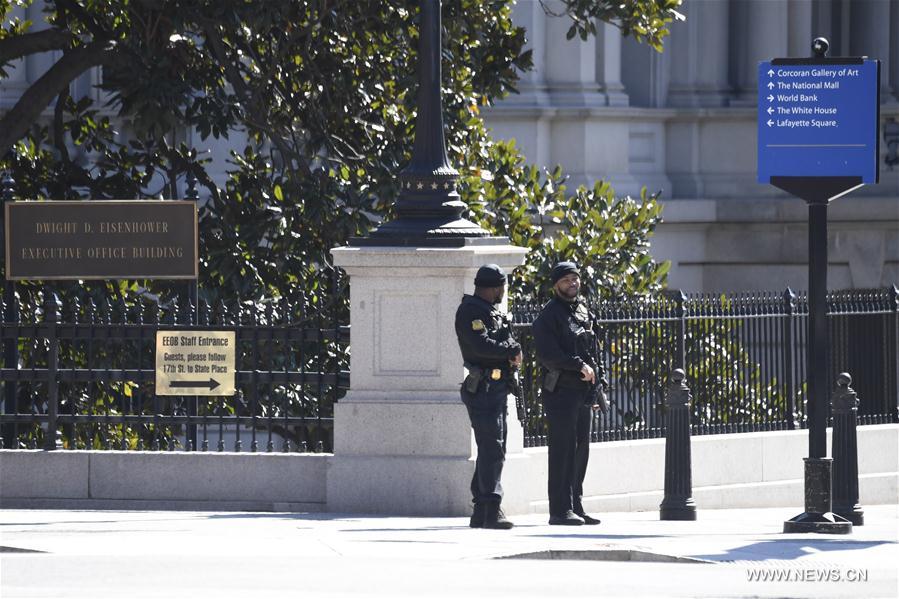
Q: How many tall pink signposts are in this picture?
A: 0